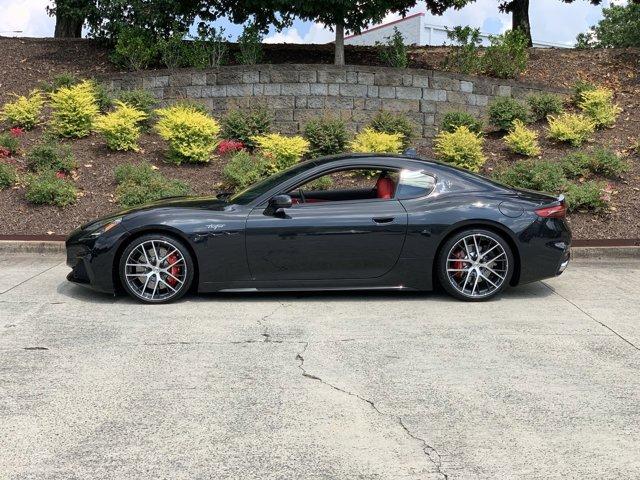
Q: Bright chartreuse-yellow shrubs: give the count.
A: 10